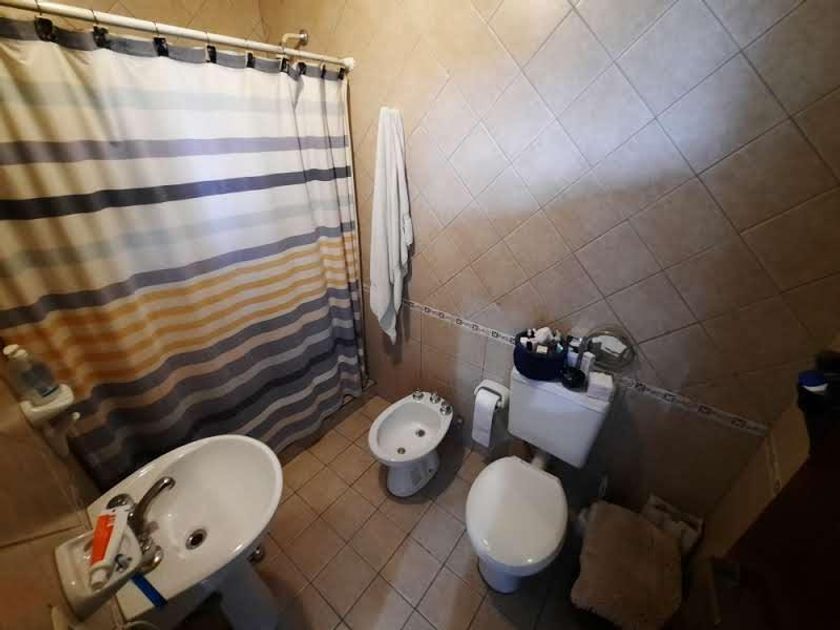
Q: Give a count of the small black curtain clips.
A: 9